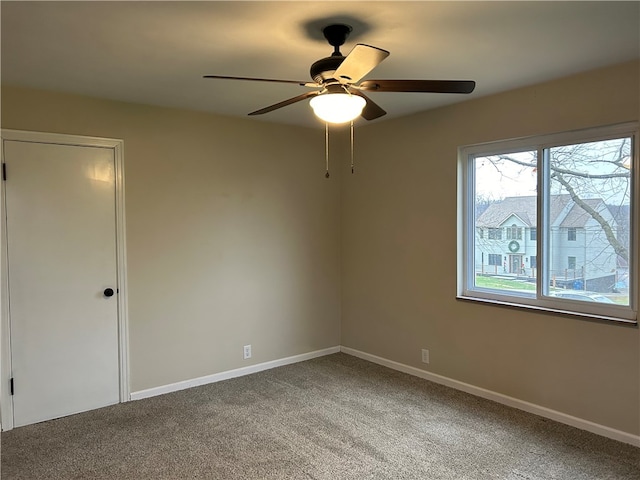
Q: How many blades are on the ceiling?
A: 5